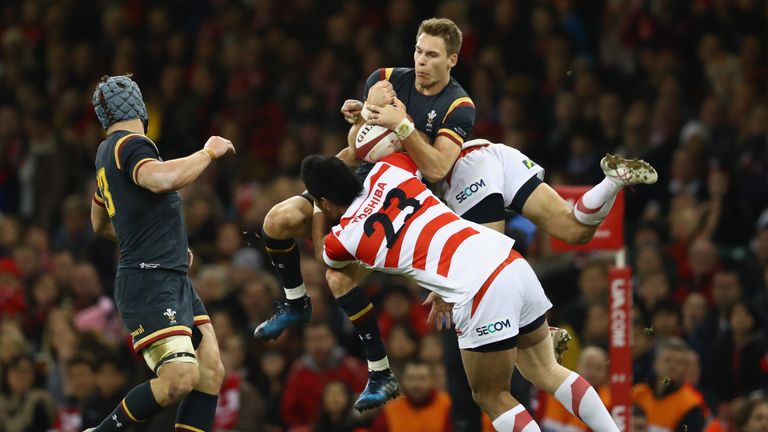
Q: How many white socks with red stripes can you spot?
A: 3